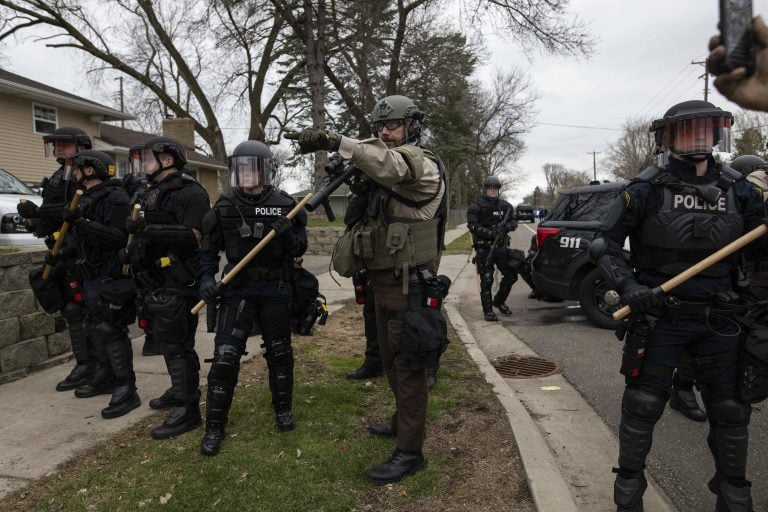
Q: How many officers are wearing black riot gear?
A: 7